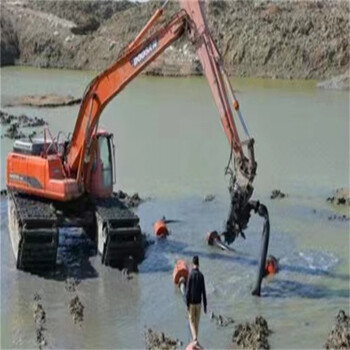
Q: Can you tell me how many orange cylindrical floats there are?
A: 5